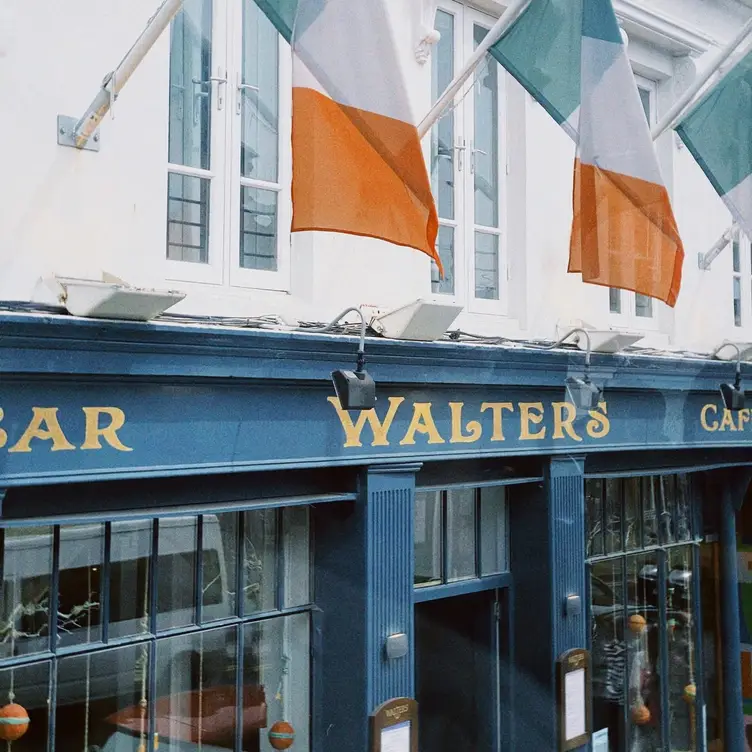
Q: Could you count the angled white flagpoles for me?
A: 4